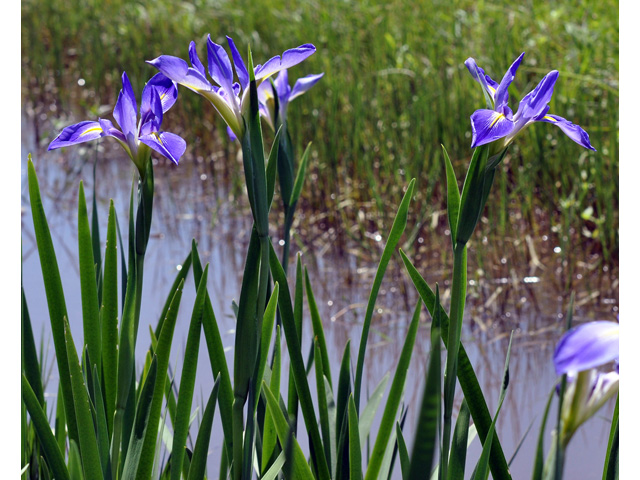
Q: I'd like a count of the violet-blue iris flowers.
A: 5